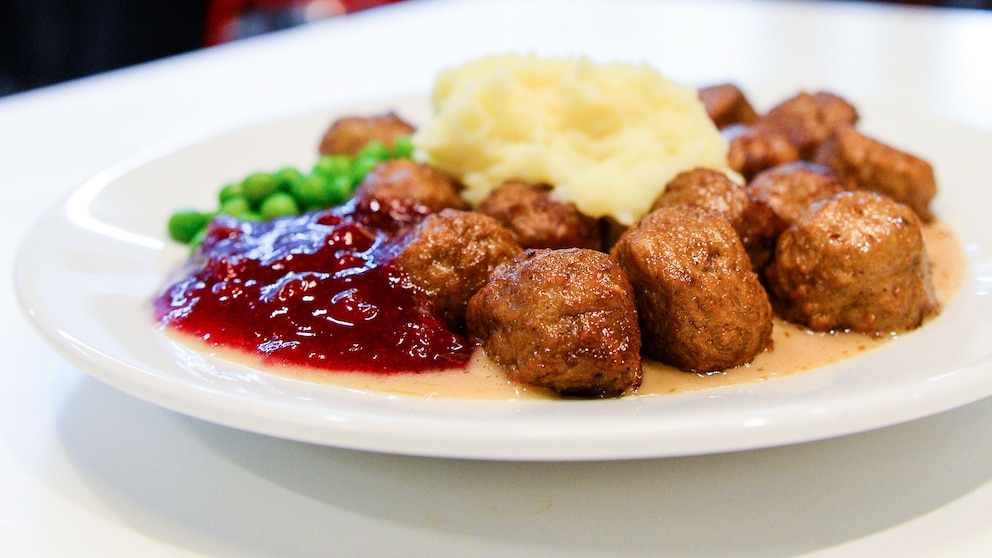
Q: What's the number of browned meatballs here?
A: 13